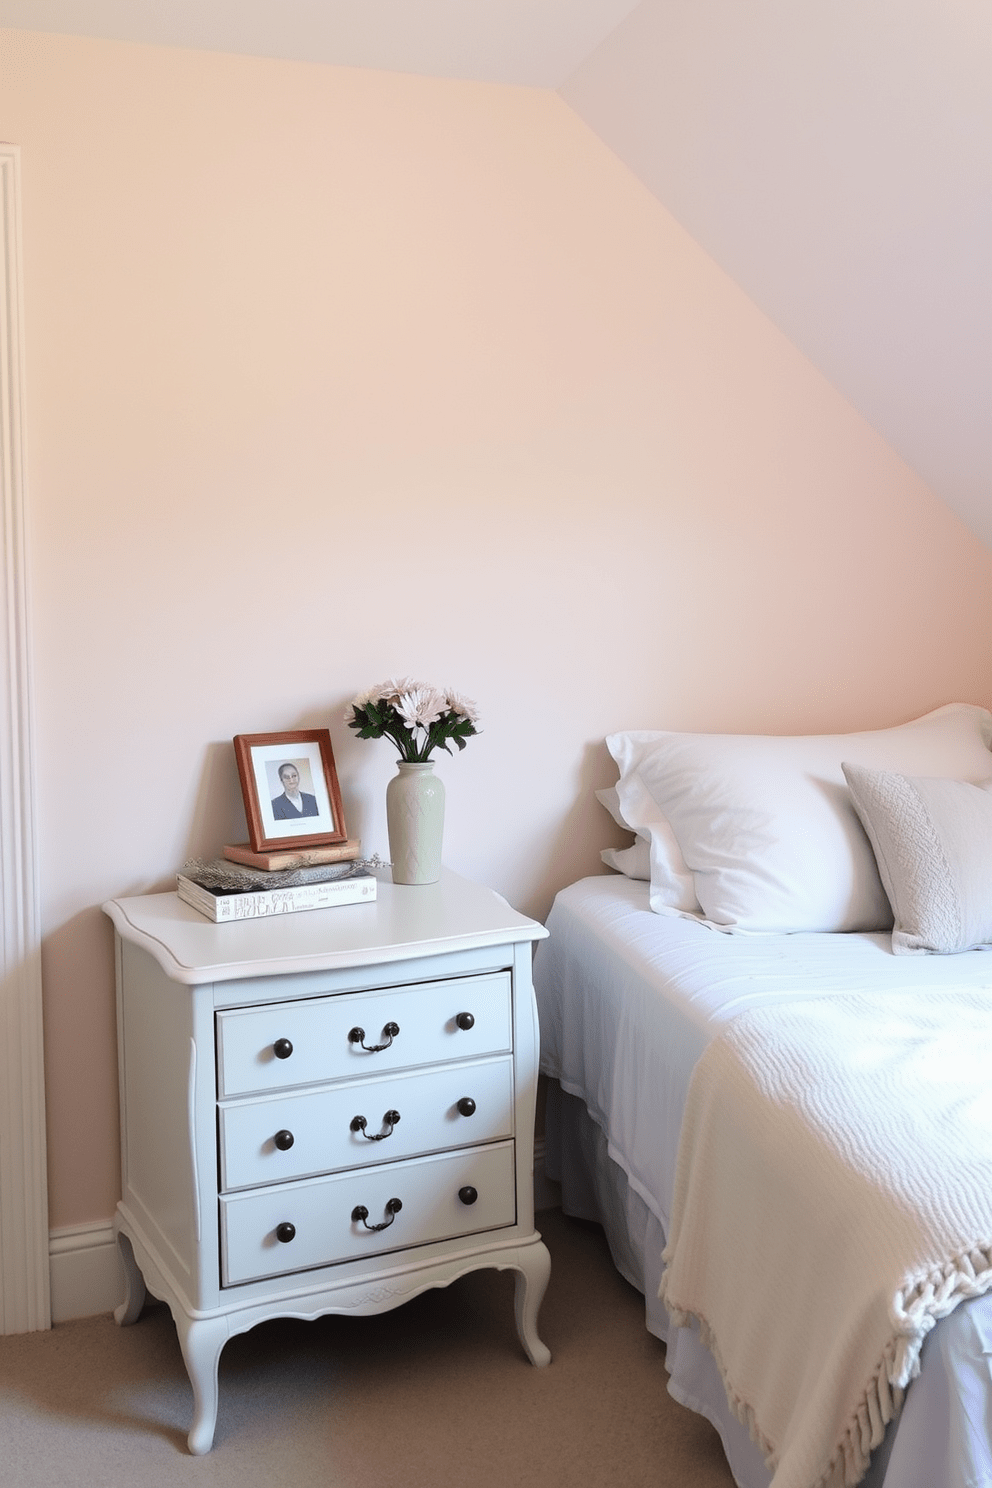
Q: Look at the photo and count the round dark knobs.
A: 6